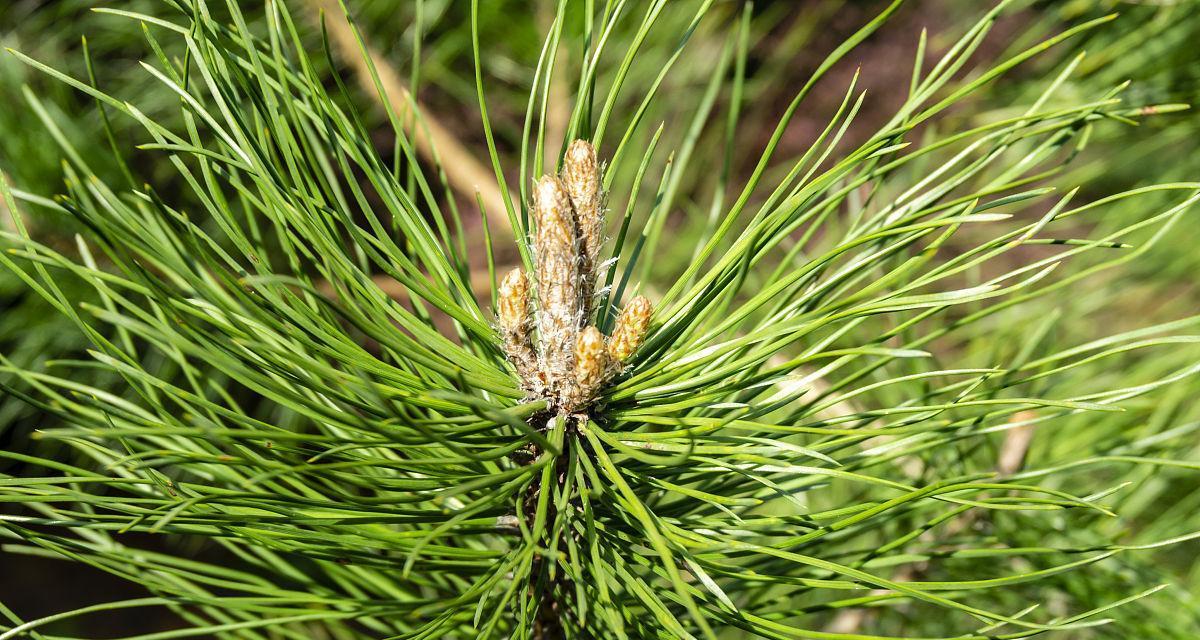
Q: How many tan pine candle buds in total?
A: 5